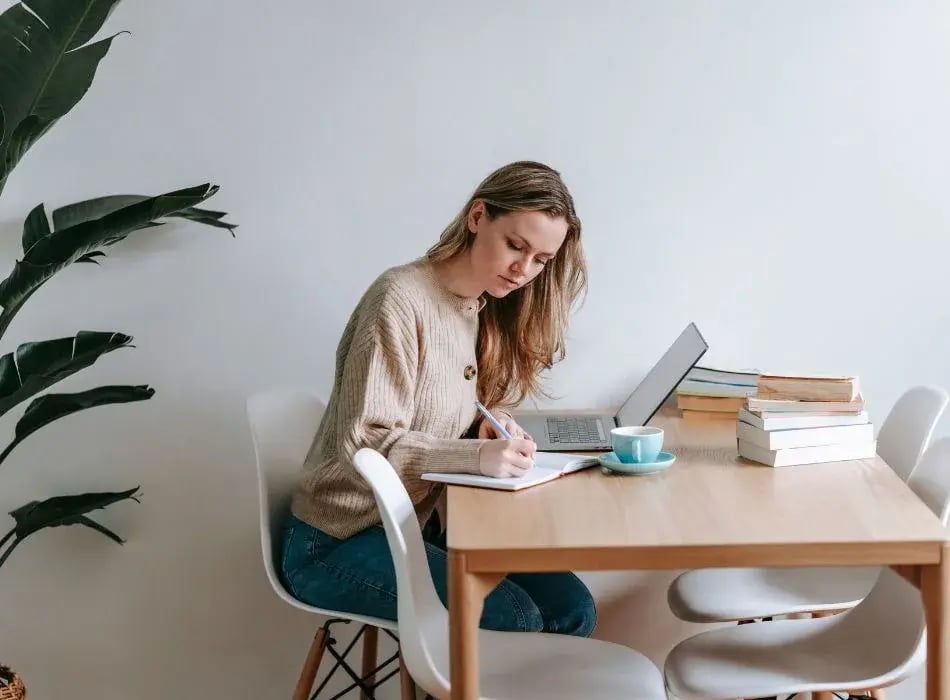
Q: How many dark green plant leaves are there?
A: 5